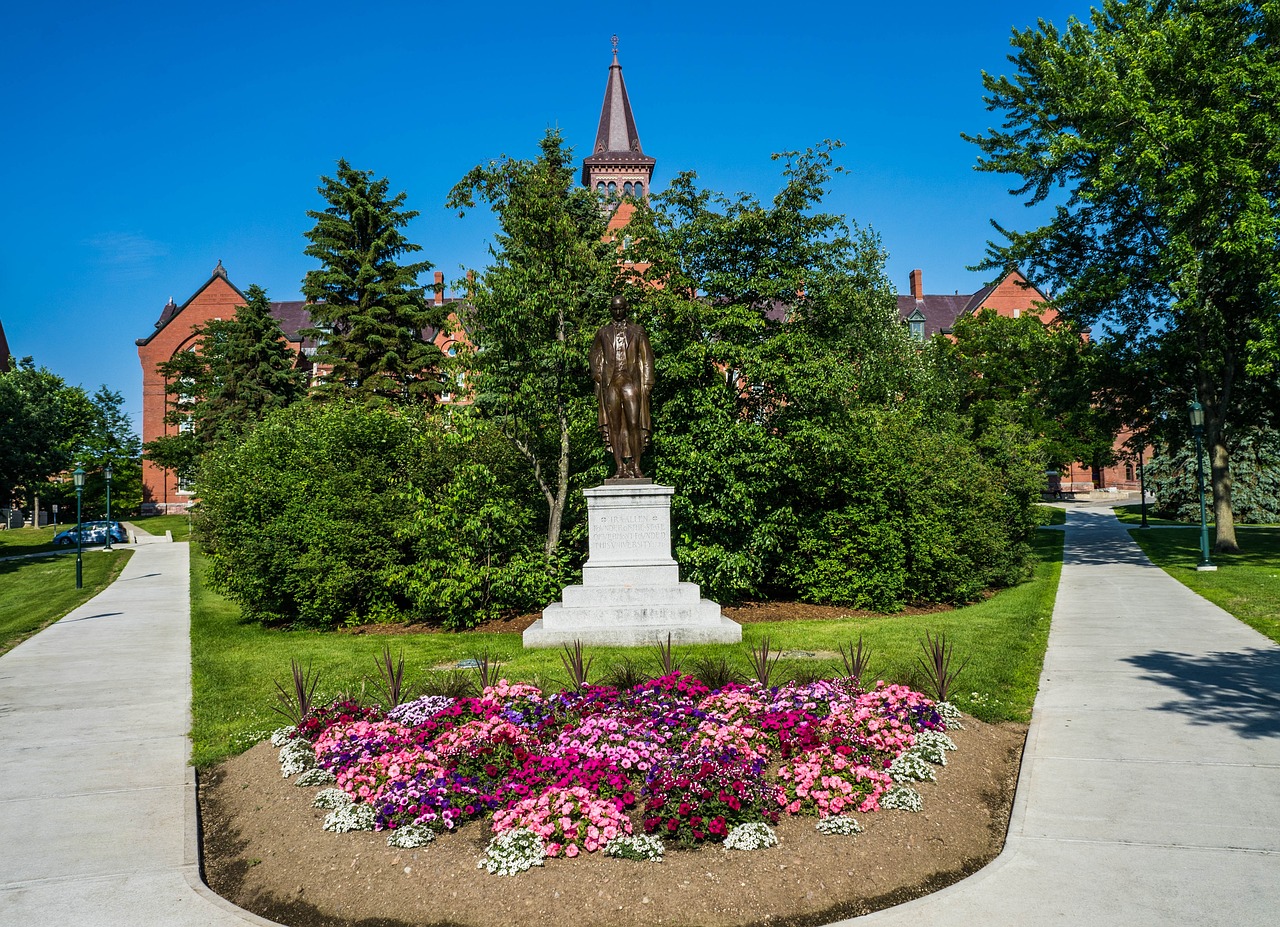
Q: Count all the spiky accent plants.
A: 8